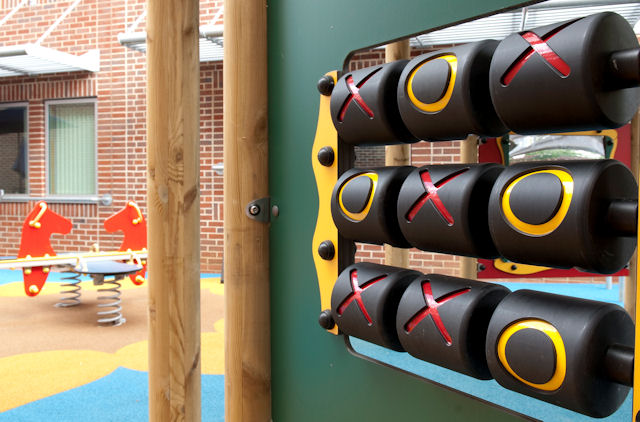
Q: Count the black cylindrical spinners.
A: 9